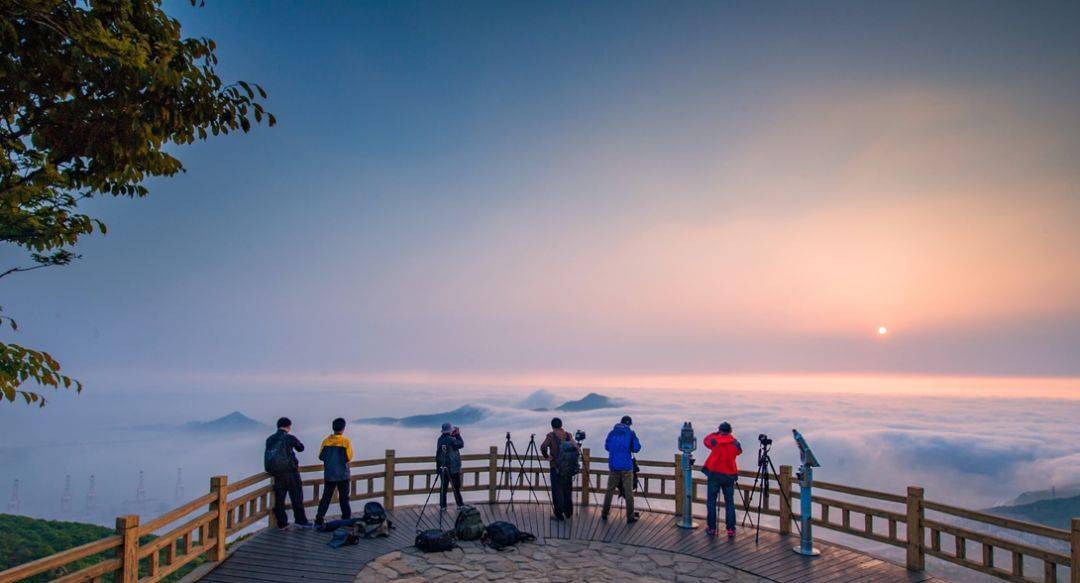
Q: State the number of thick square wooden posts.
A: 10